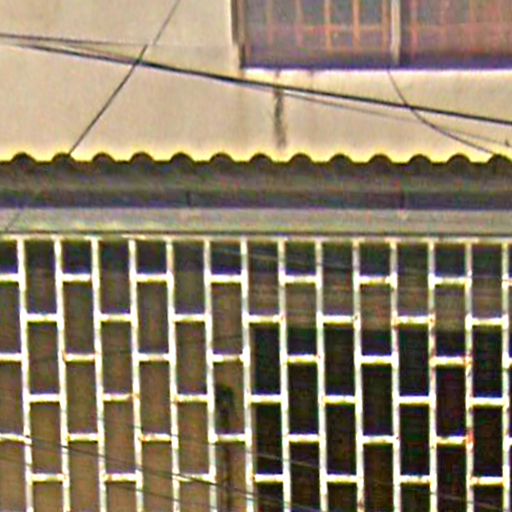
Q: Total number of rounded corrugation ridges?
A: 13